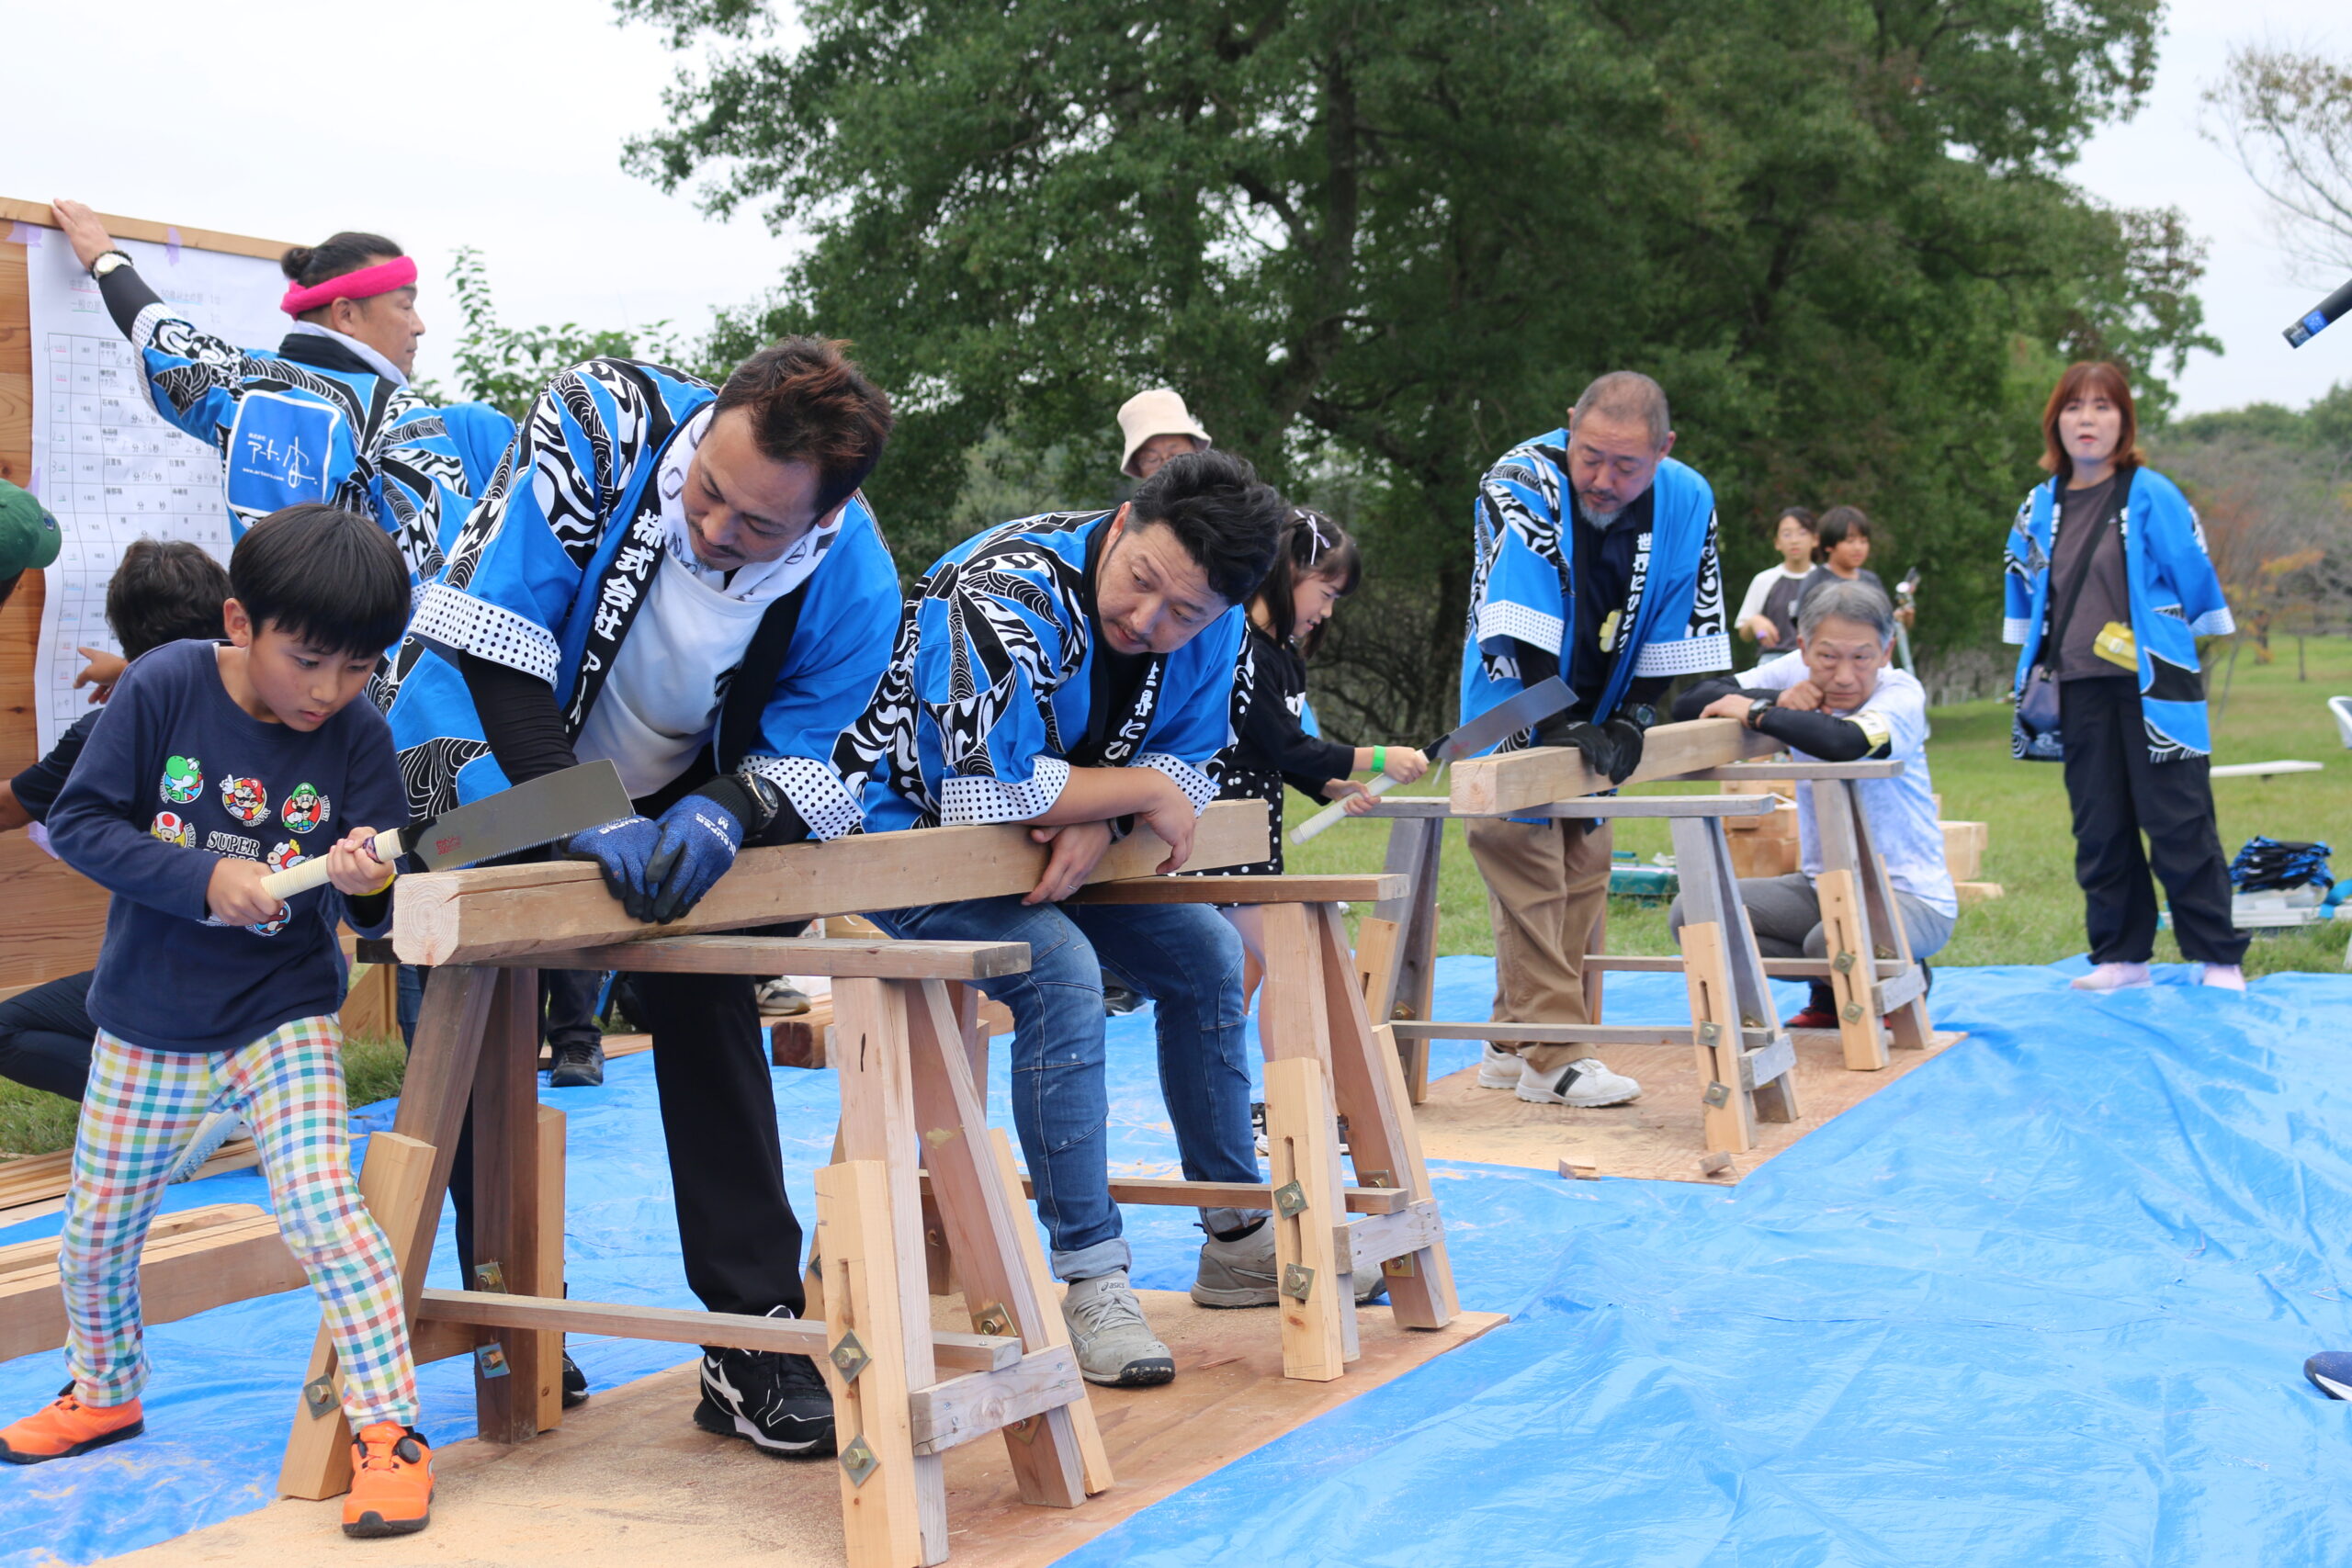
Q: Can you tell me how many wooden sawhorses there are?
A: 4